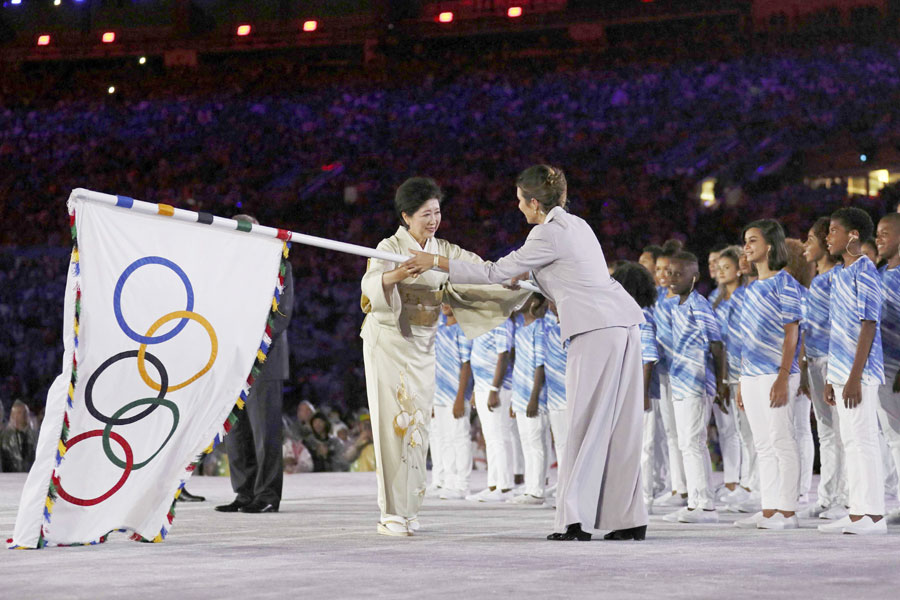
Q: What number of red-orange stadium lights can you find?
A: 6